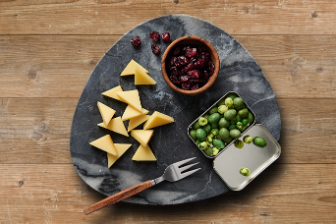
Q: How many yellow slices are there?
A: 13